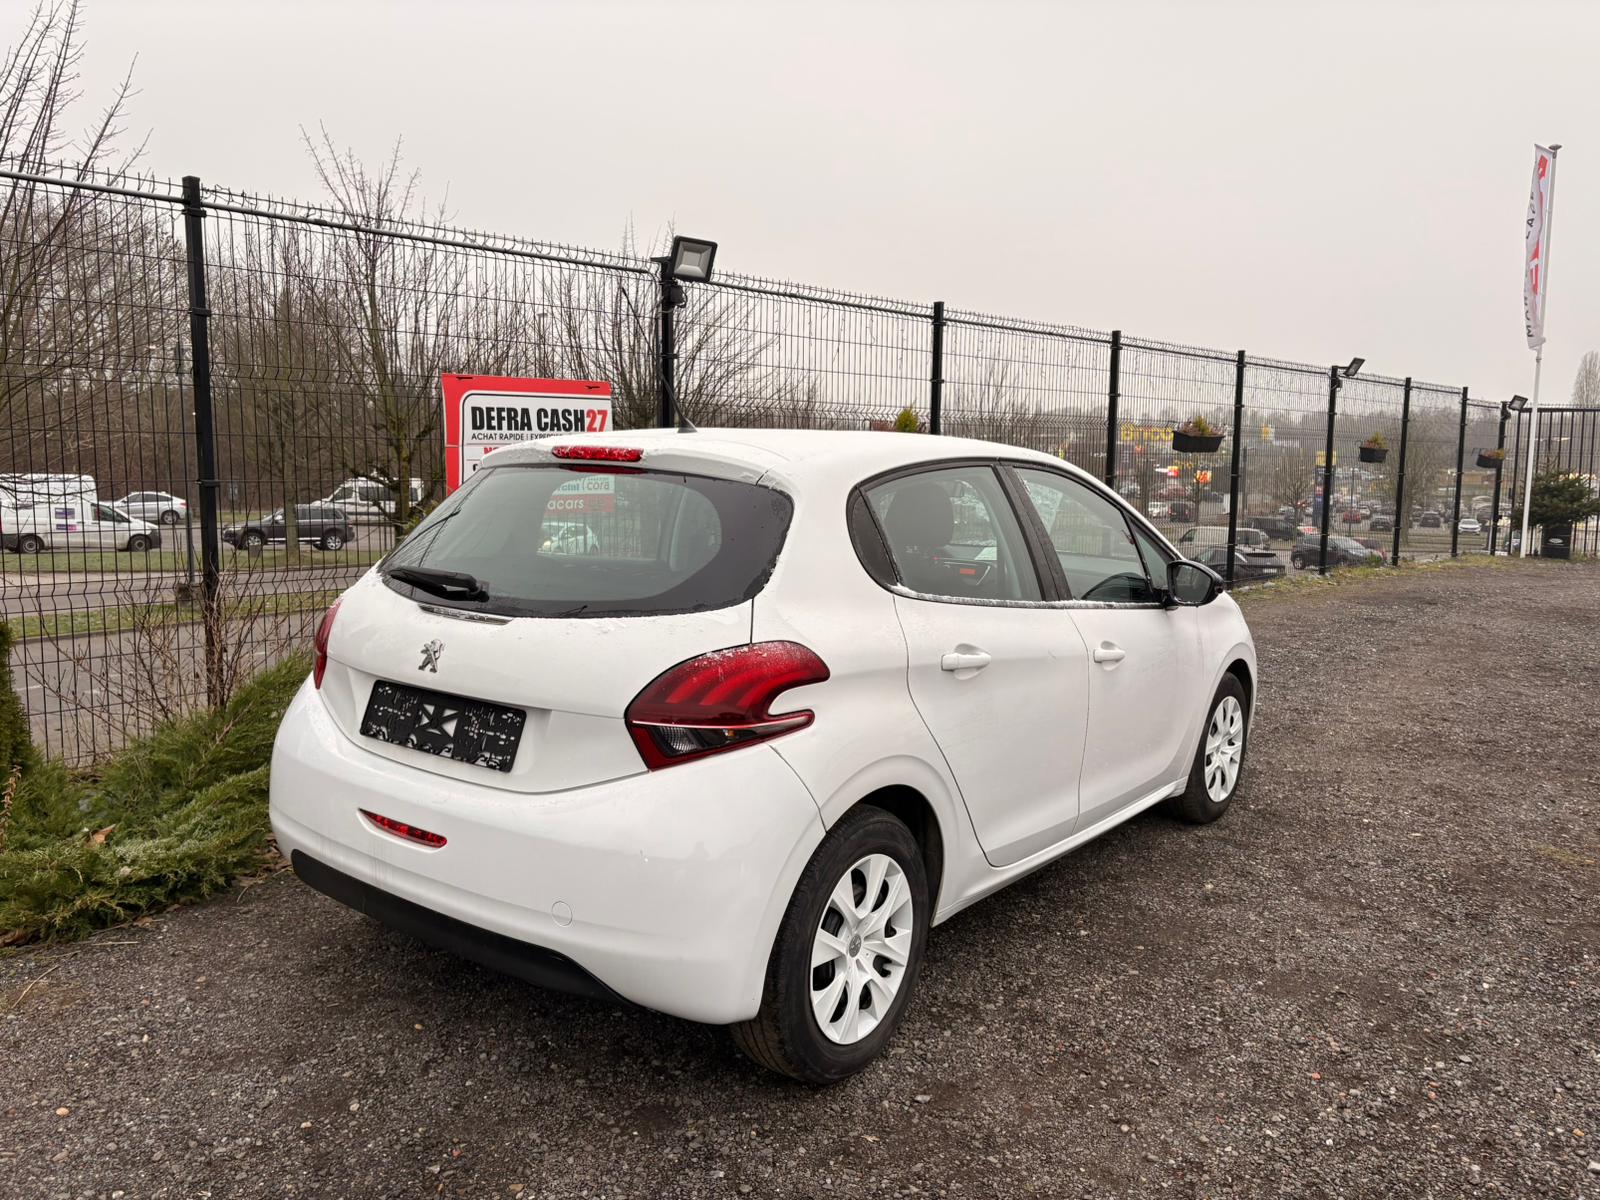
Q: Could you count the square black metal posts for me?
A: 9